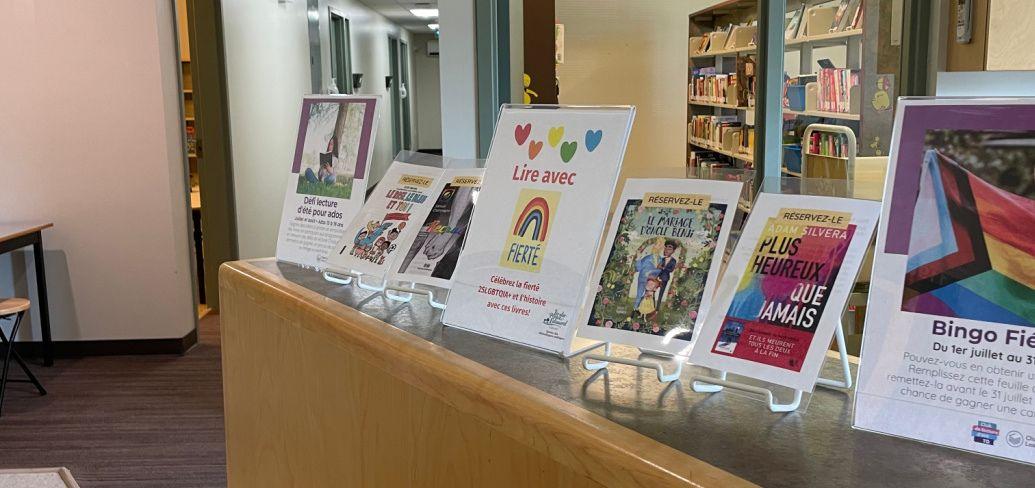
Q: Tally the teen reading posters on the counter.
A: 1